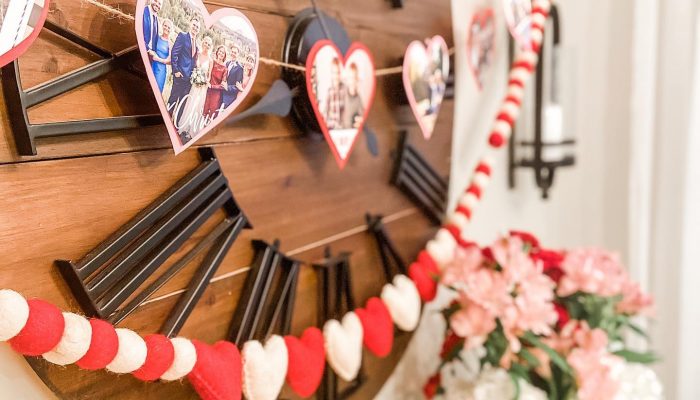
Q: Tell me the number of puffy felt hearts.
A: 8